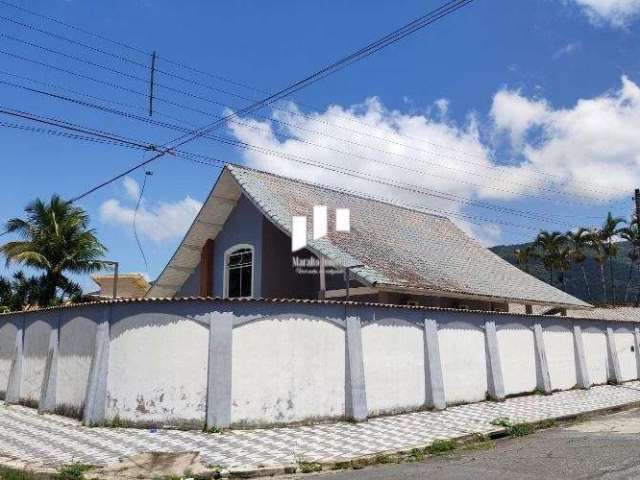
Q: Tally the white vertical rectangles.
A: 3